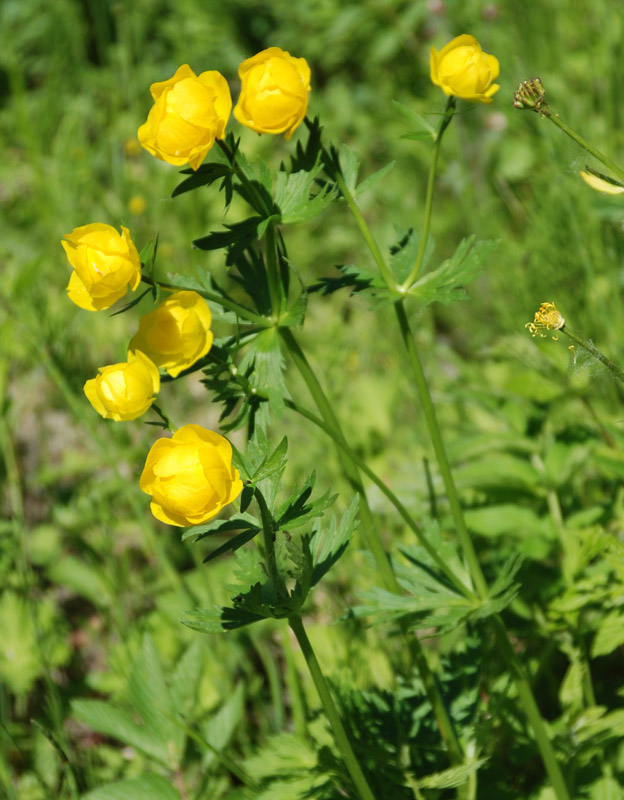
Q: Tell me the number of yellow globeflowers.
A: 7